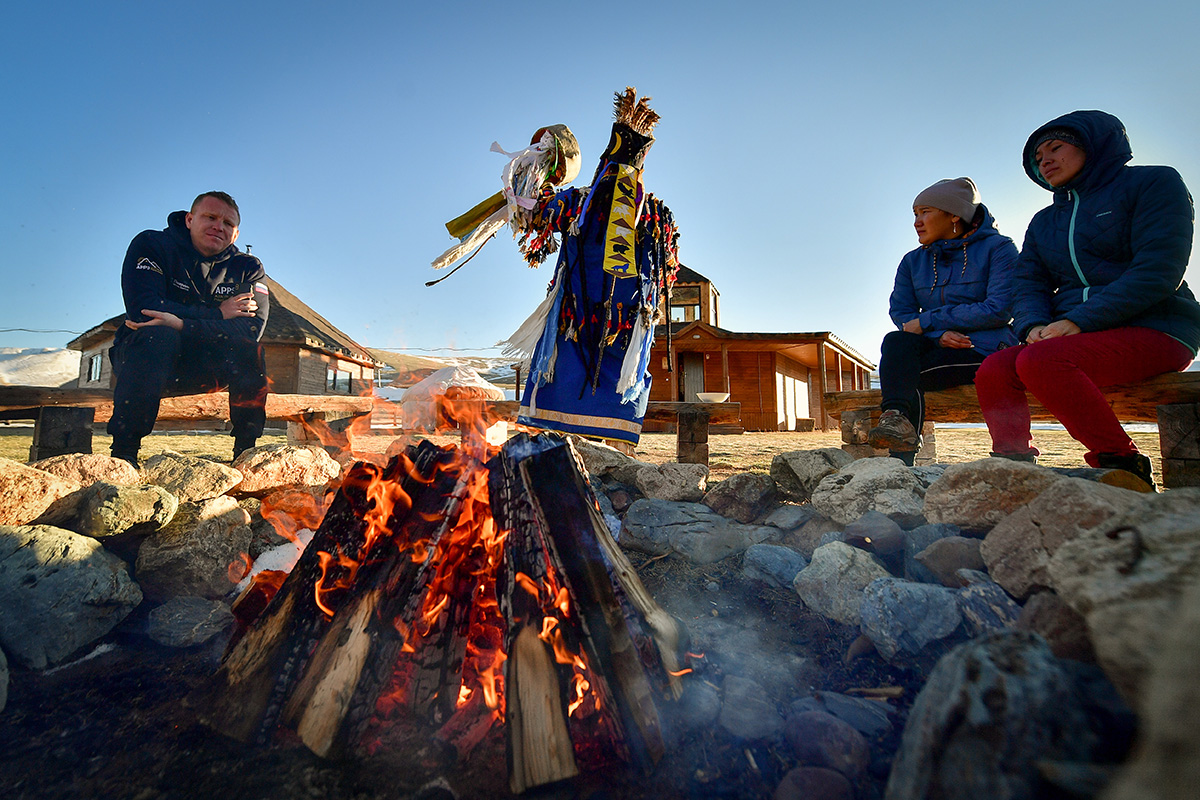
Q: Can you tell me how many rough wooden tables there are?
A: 3